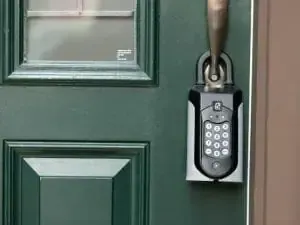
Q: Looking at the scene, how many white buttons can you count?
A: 12